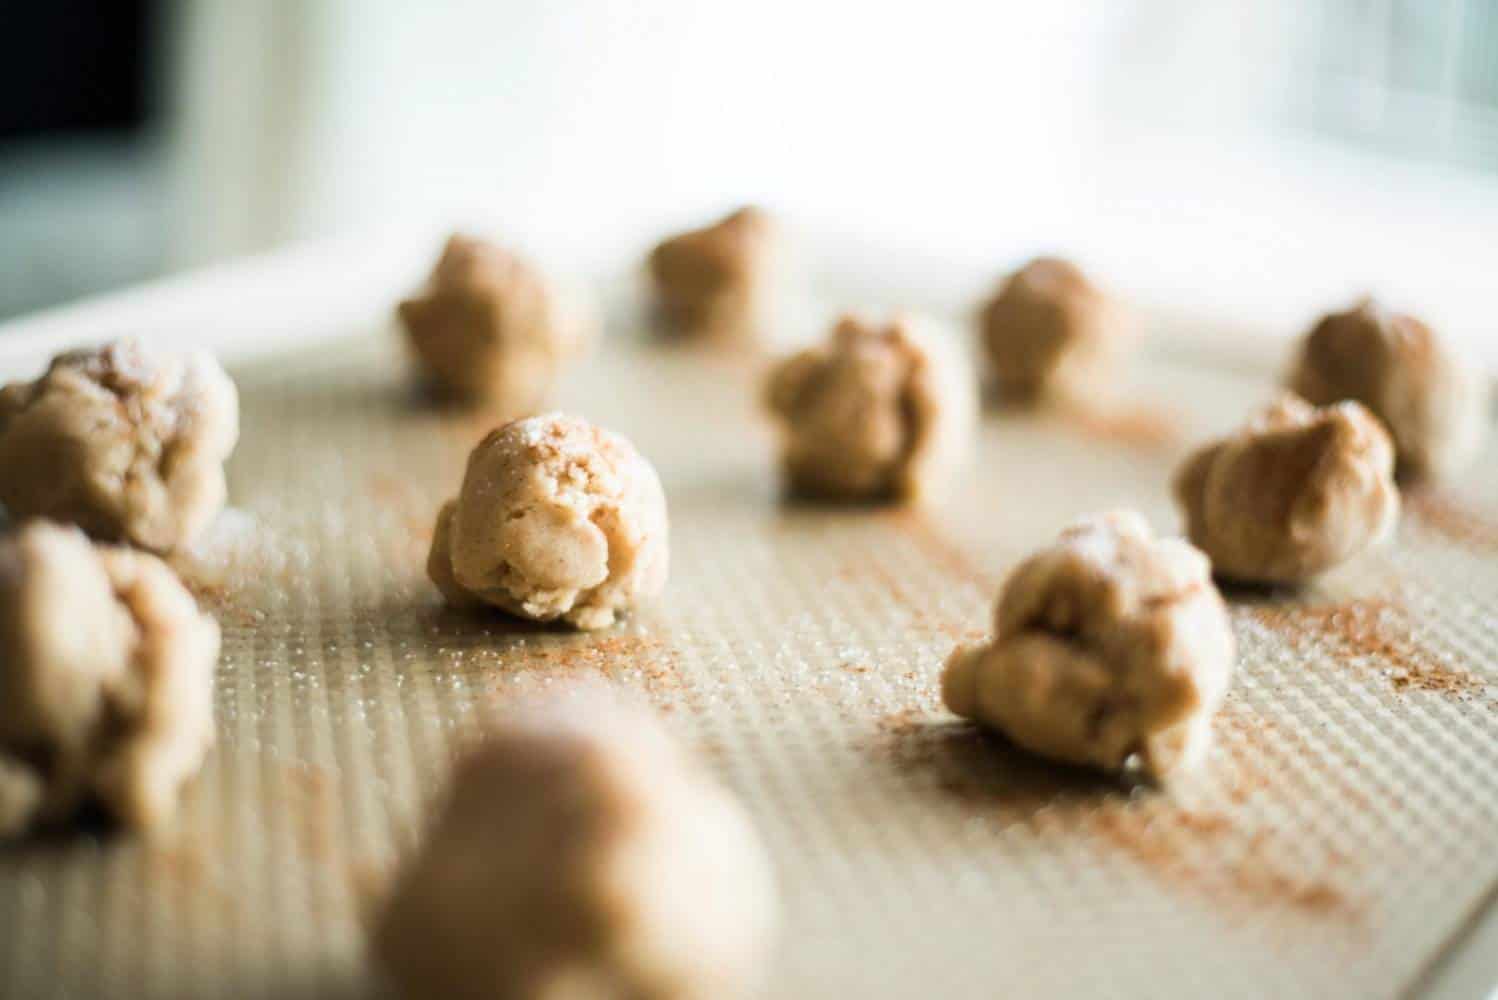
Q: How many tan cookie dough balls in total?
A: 11